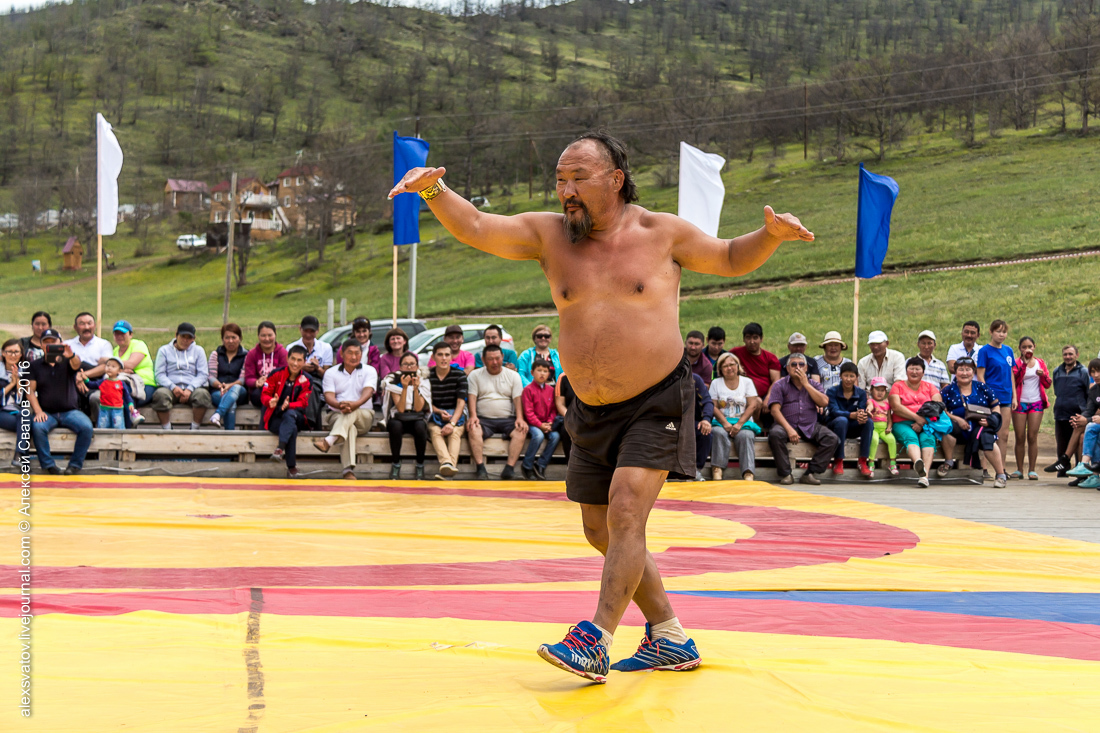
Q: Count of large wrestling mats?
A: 2